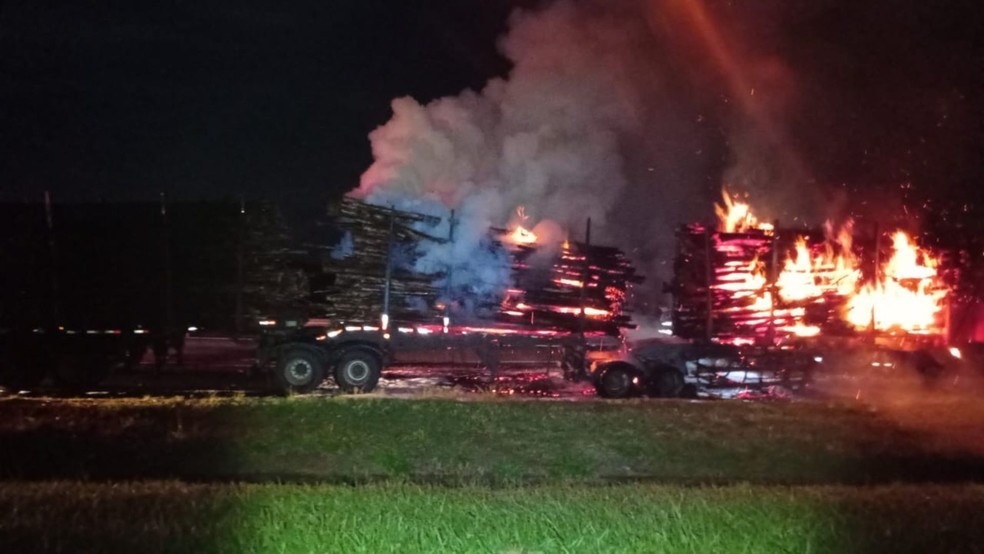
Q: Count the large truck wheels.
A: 4